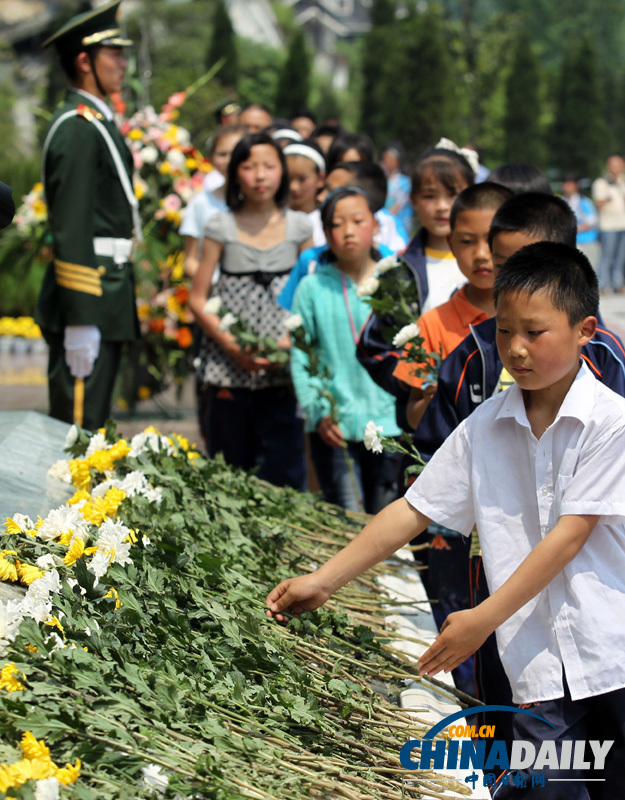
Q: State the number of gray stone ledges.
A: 1